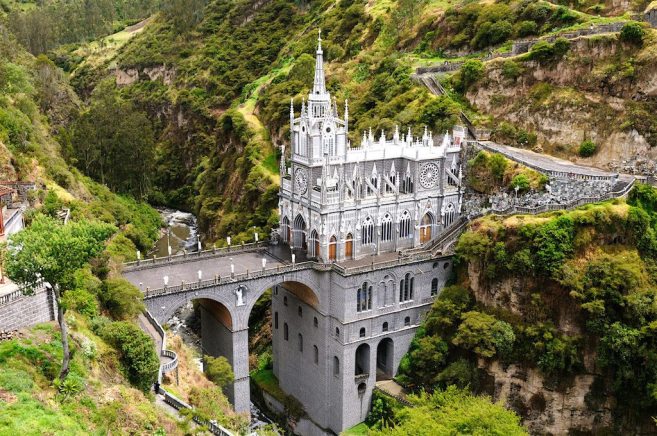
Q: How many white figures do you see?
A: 11